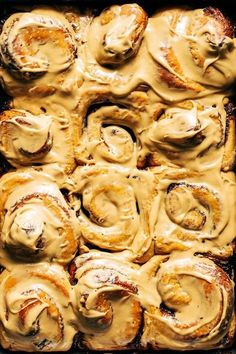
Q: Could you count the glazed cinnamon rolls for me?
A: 12